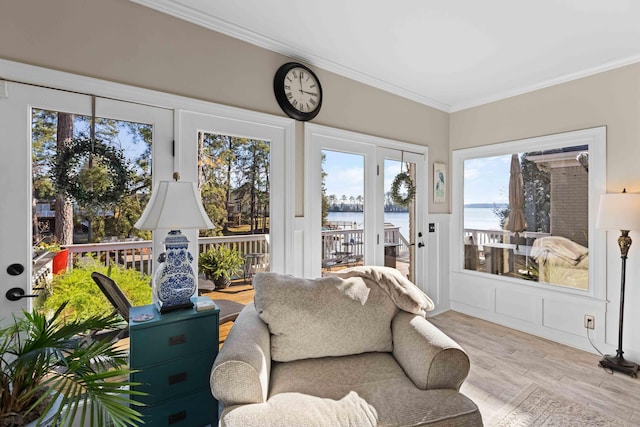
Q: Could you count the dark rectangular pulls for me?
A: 3